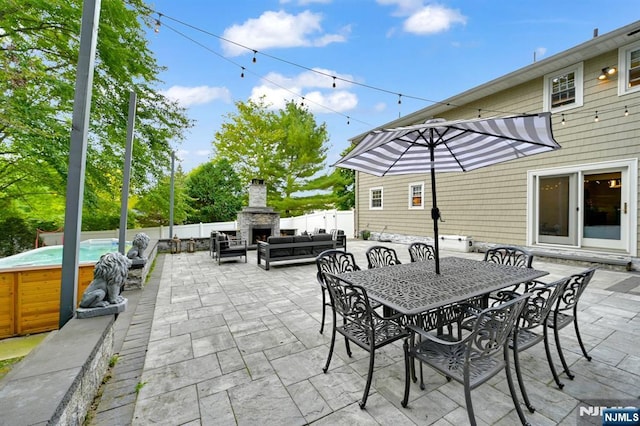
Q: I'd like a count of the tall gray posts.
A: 3